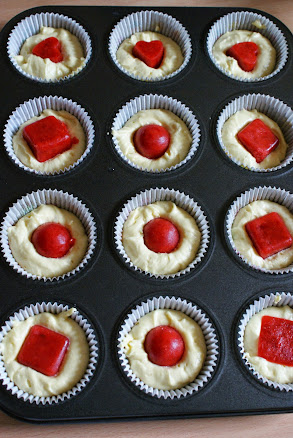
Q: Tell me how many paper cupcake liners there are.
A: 12